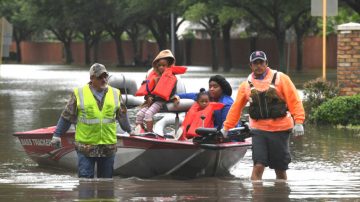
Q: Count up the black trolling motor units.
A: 1